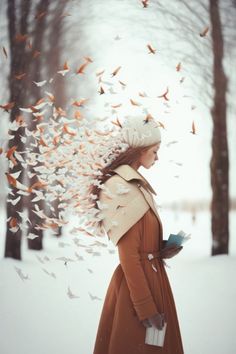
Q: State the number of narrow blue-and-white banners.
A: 0